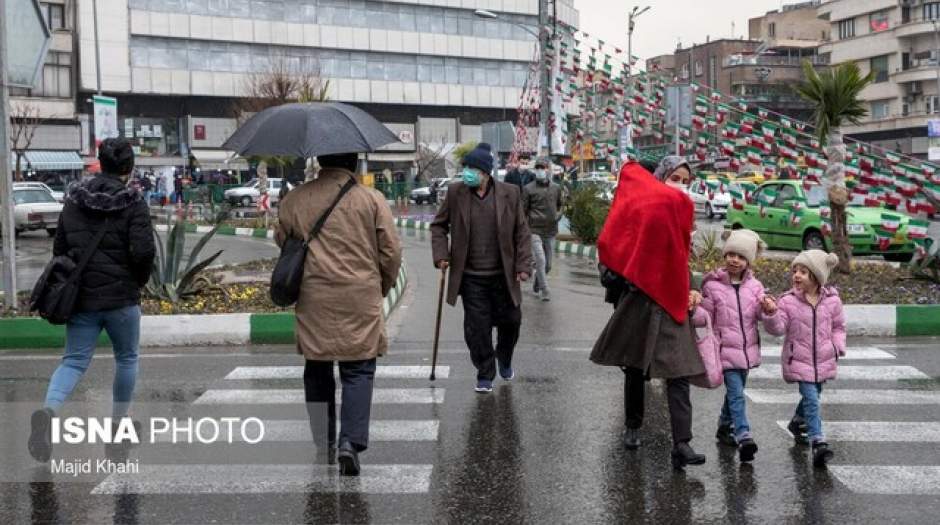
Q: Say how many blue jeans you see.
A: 3